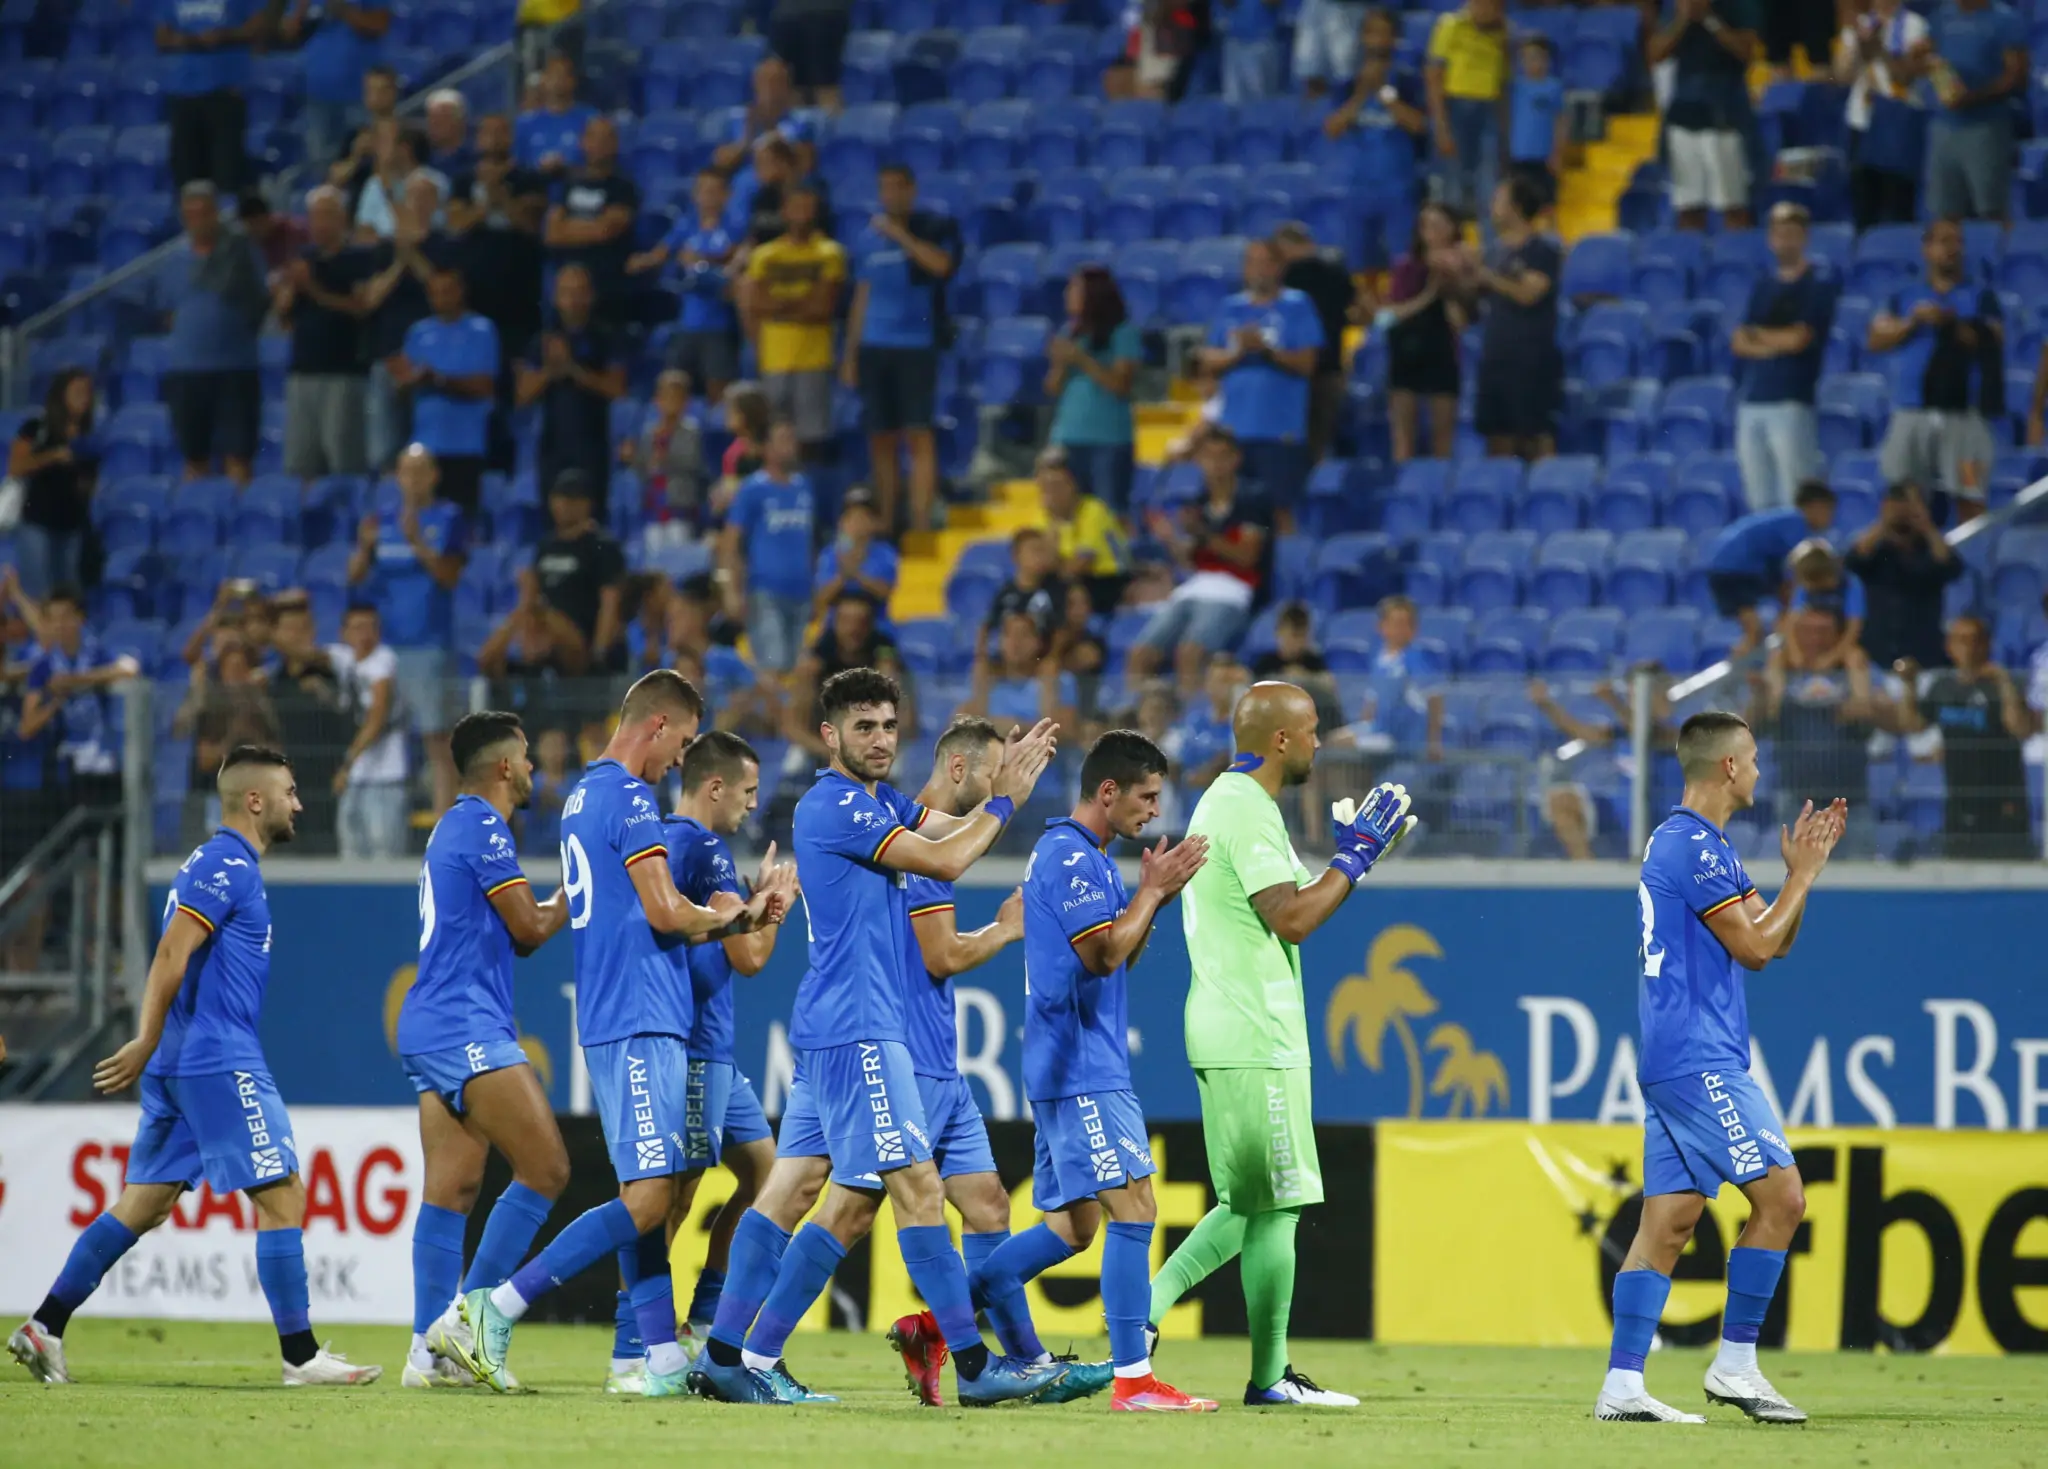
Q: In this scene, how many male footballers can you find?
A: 9